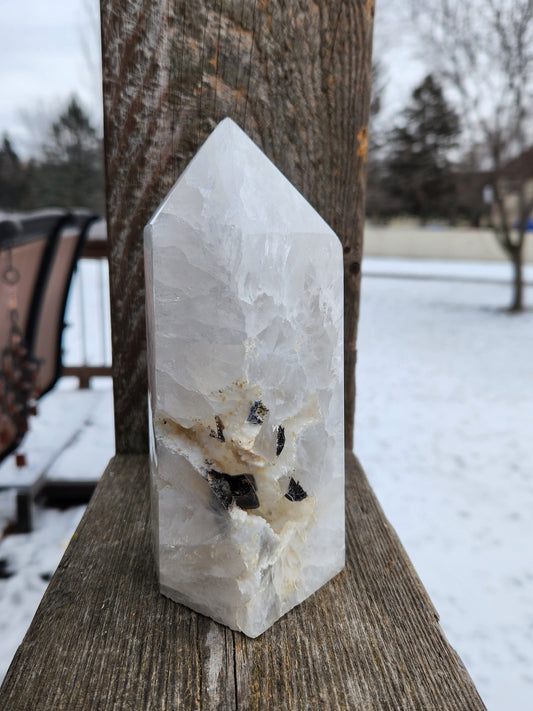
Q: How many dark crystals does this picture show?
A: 5